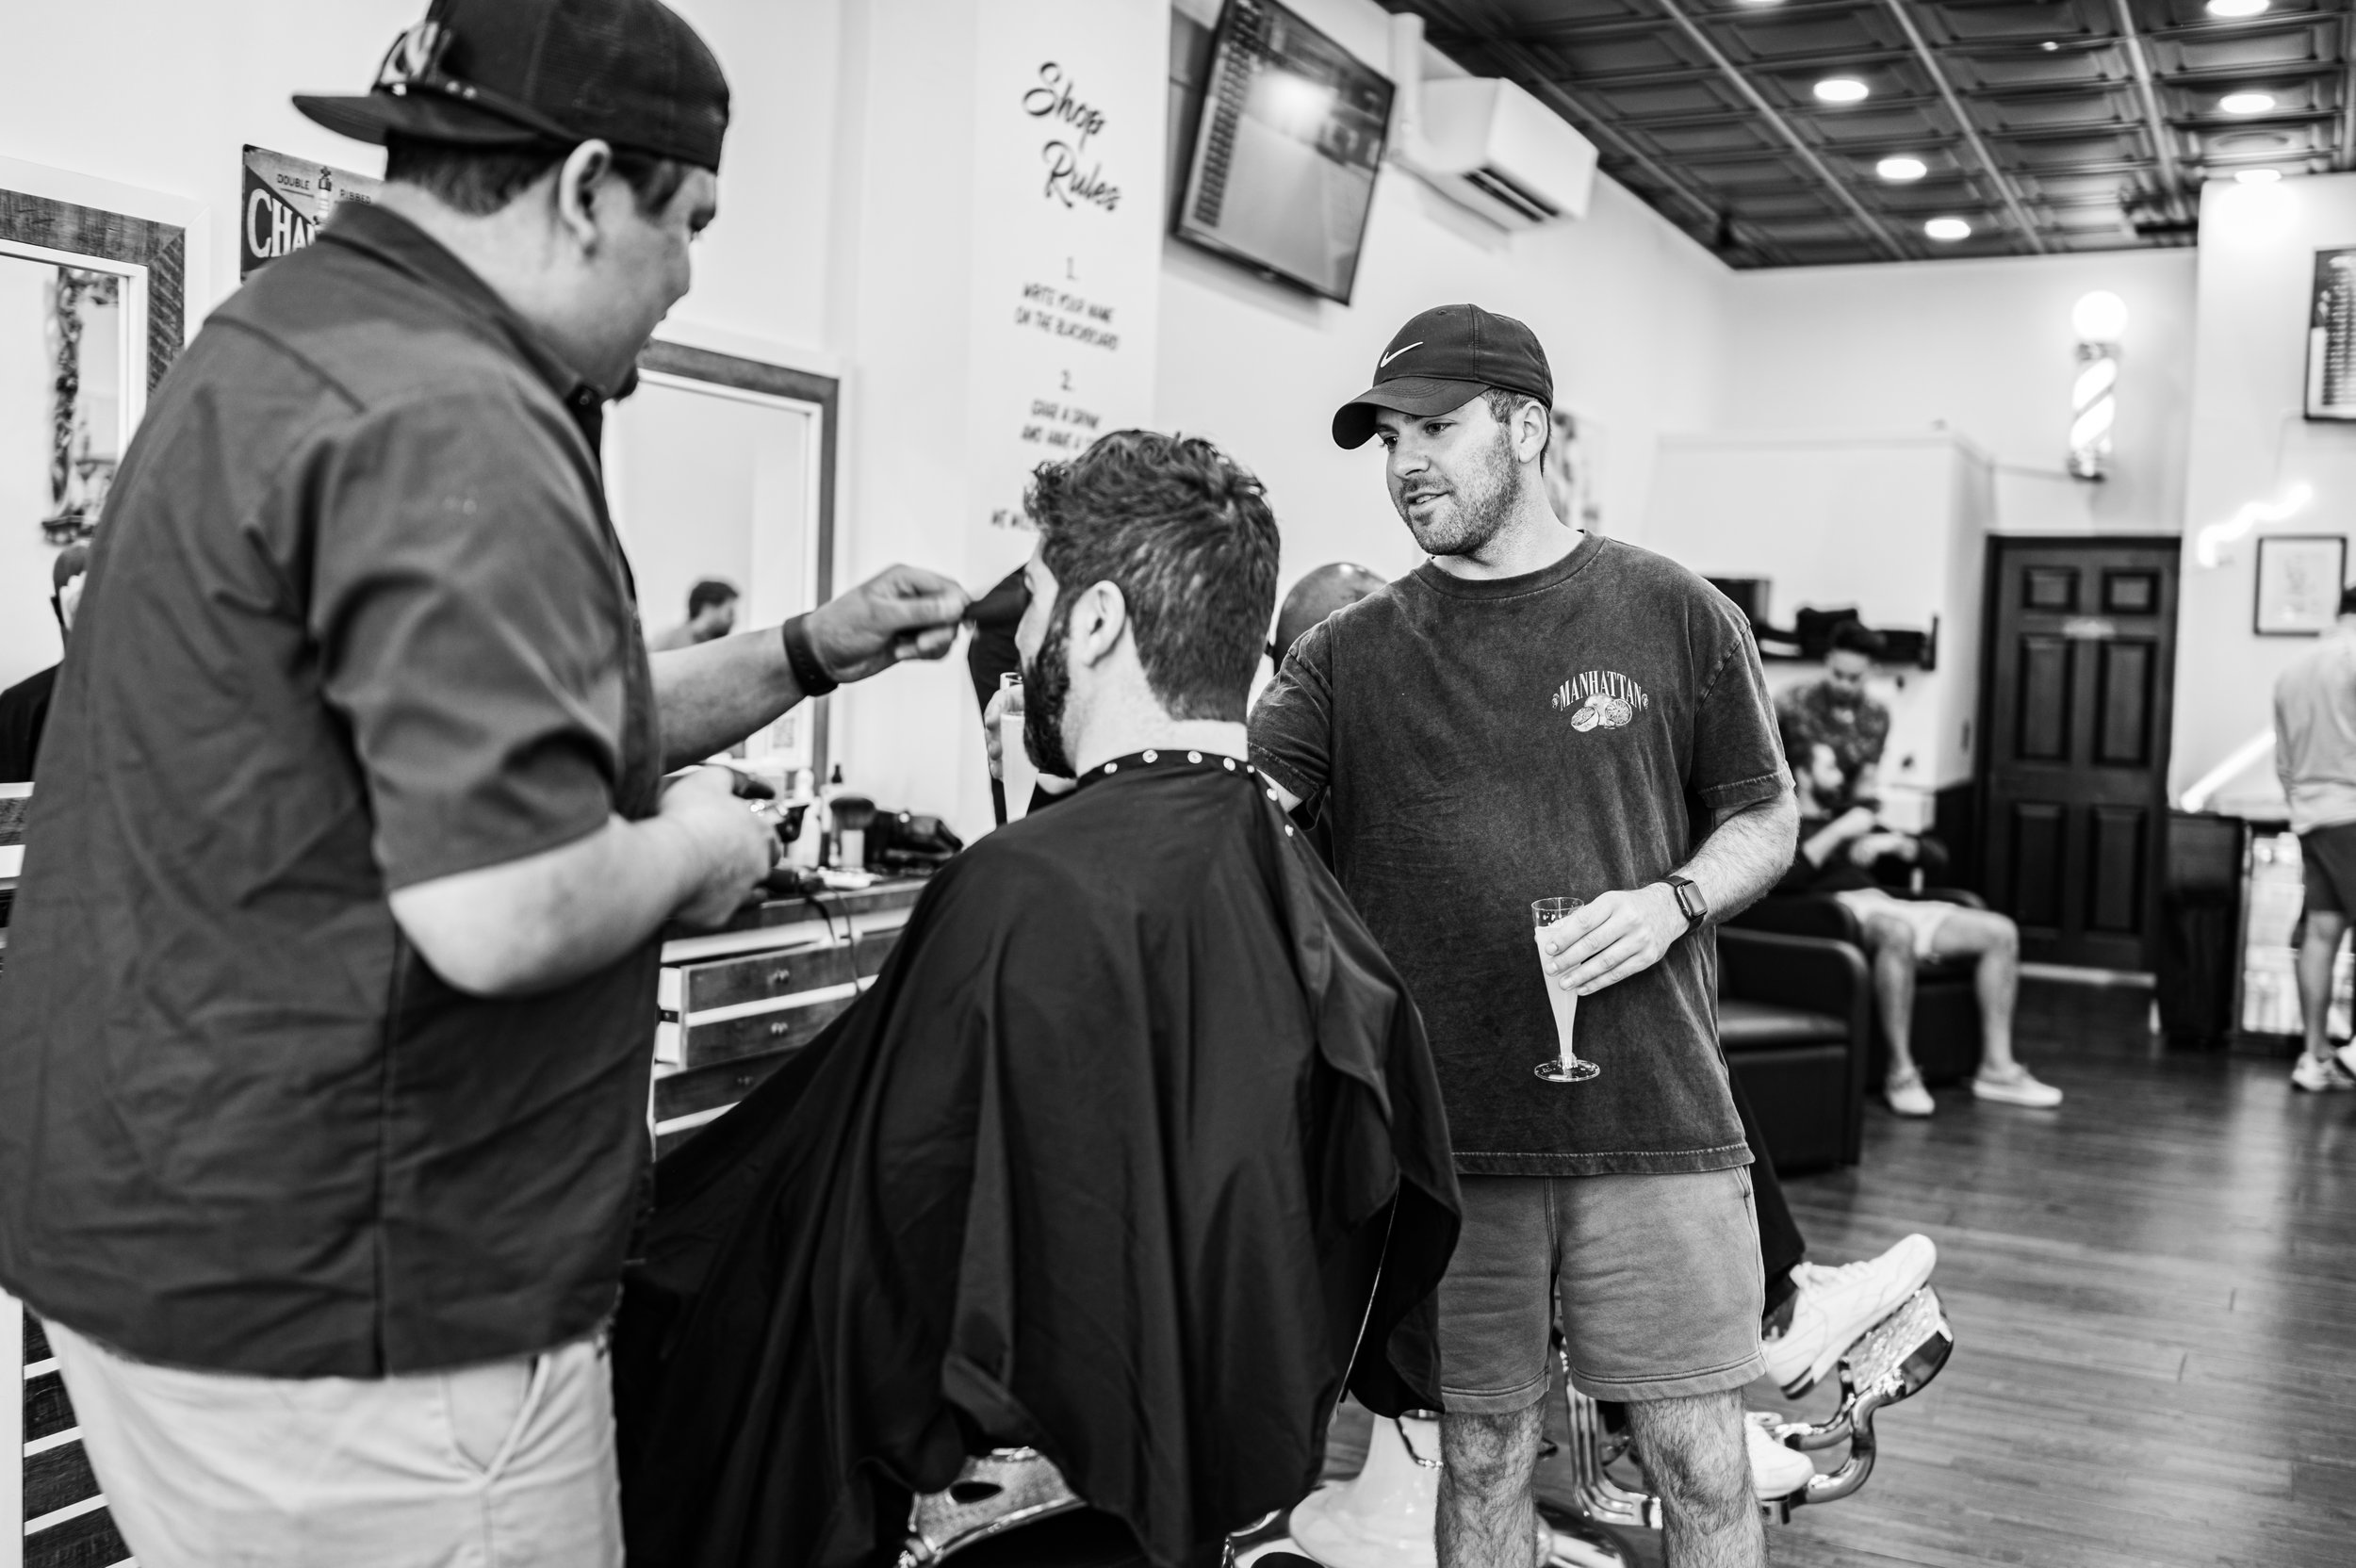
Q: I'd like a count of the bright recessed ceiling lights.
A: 7